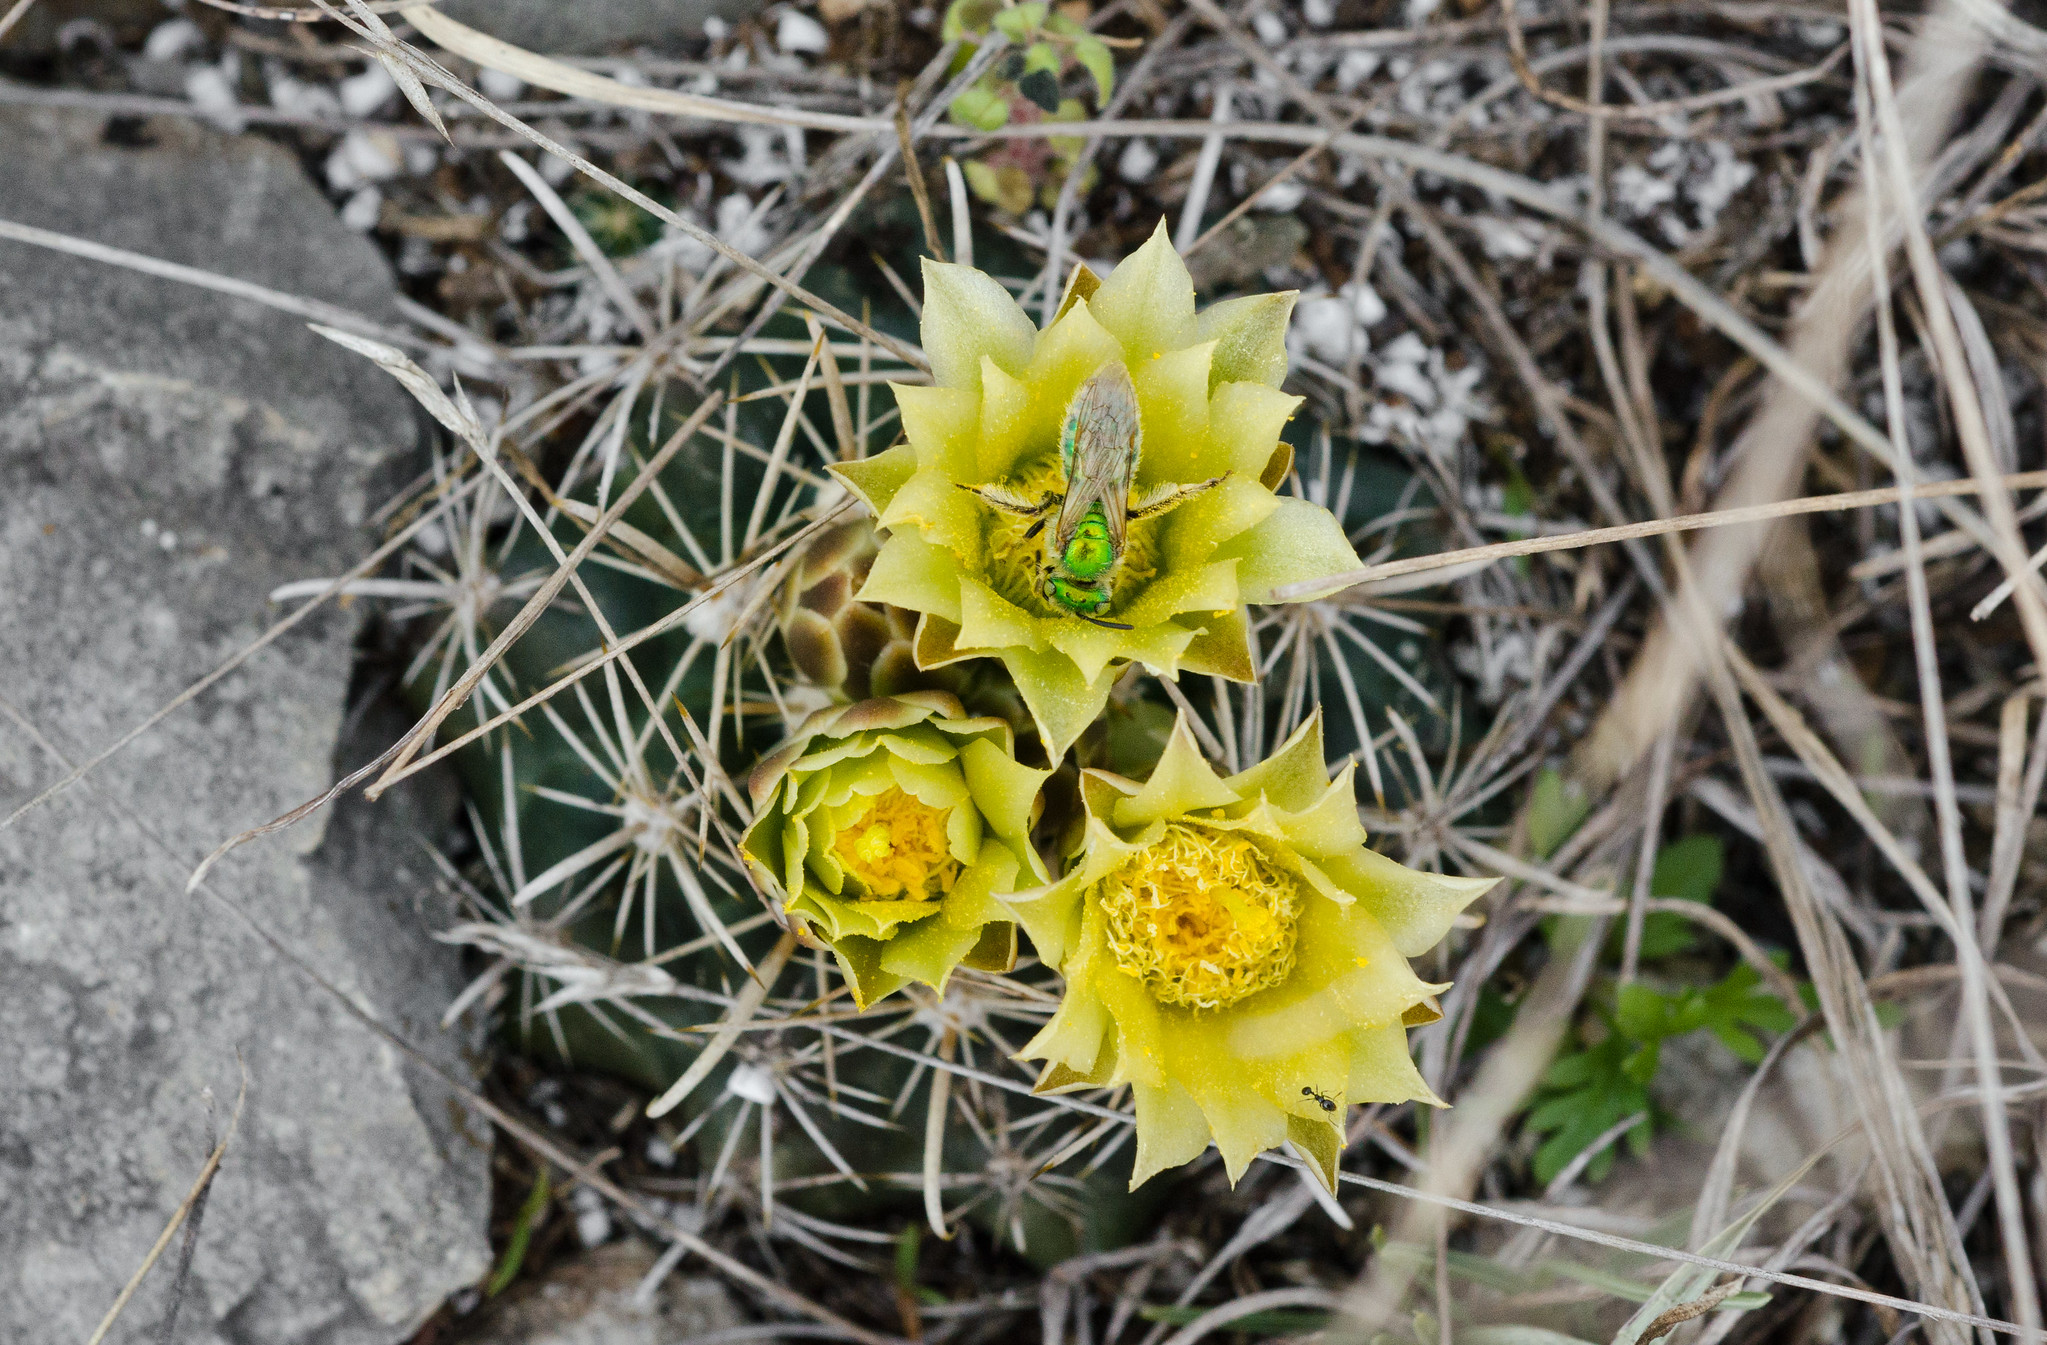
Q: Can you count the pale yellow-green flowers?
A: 3